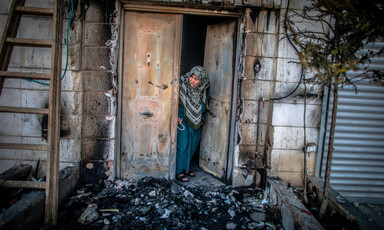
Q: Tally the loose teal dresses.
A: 1